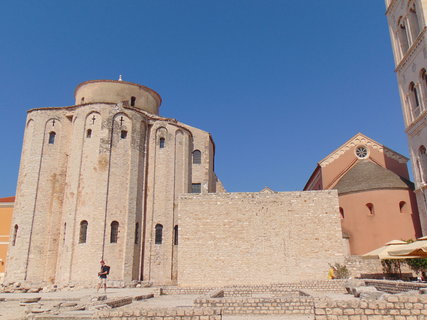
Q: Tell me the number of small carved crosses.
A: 3